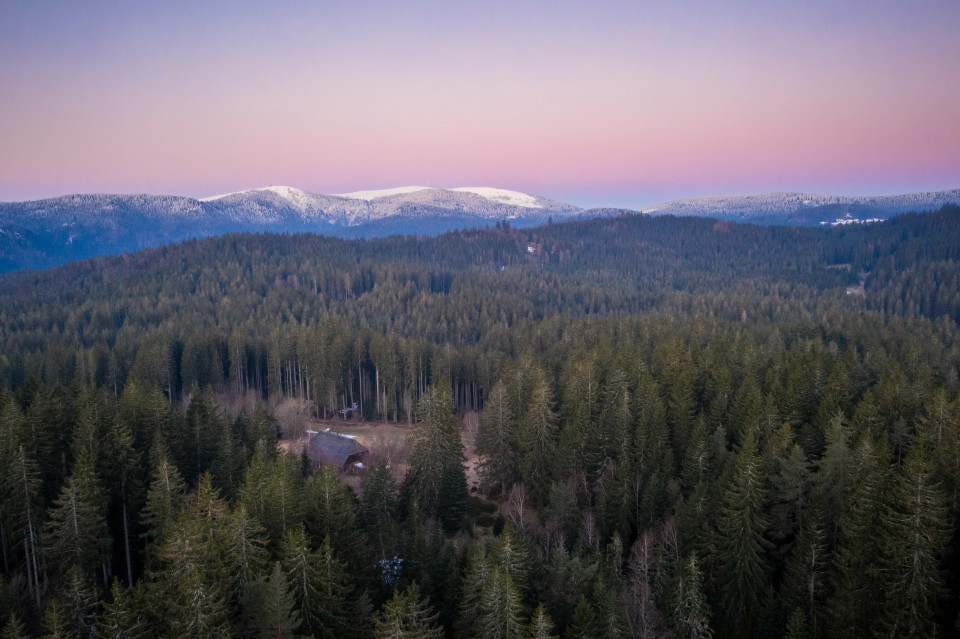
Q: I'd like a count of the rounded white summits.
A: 3